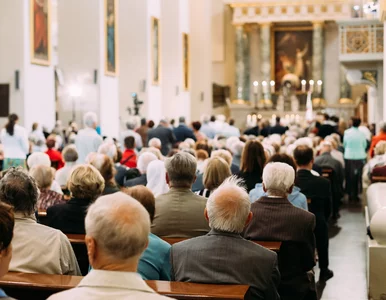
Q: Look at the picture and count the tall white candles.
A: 6